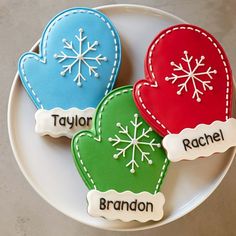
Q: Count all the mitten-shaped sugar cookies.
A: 3